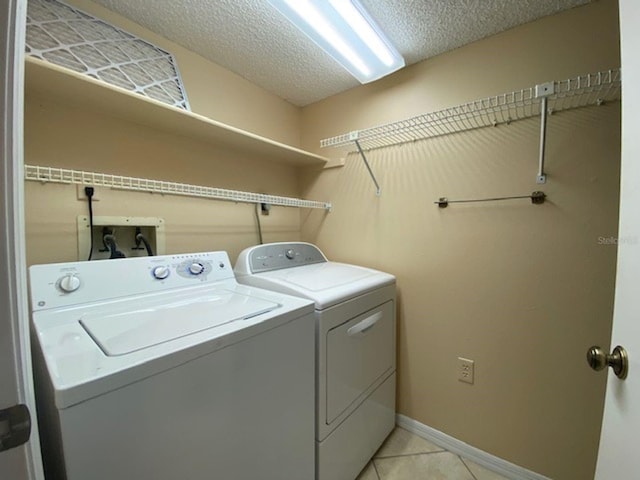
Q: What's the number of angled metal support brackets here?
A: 2